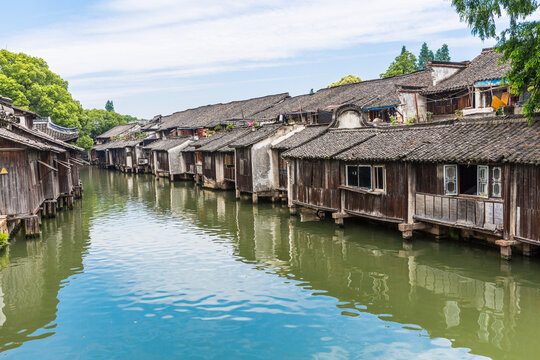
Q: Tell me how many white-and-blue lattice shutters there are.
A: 3